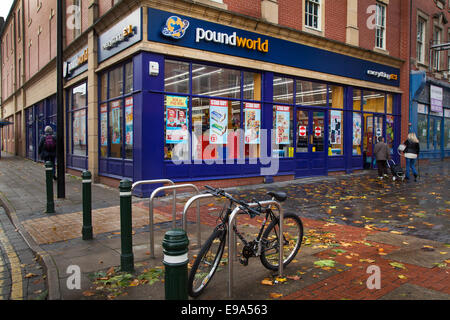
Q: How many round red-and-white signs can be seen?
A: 2